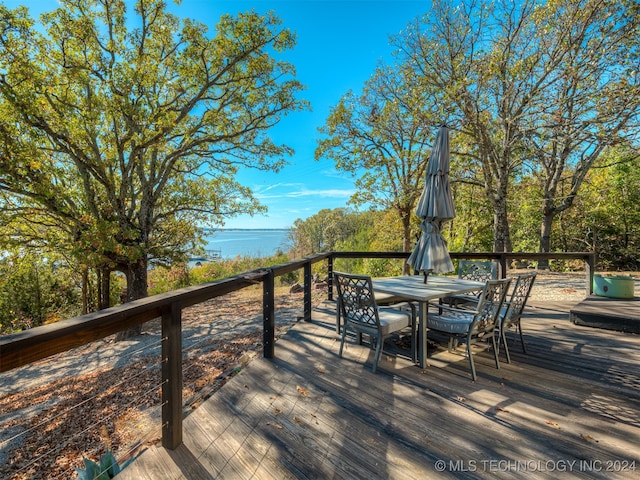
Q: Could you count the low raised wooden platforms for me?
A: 1